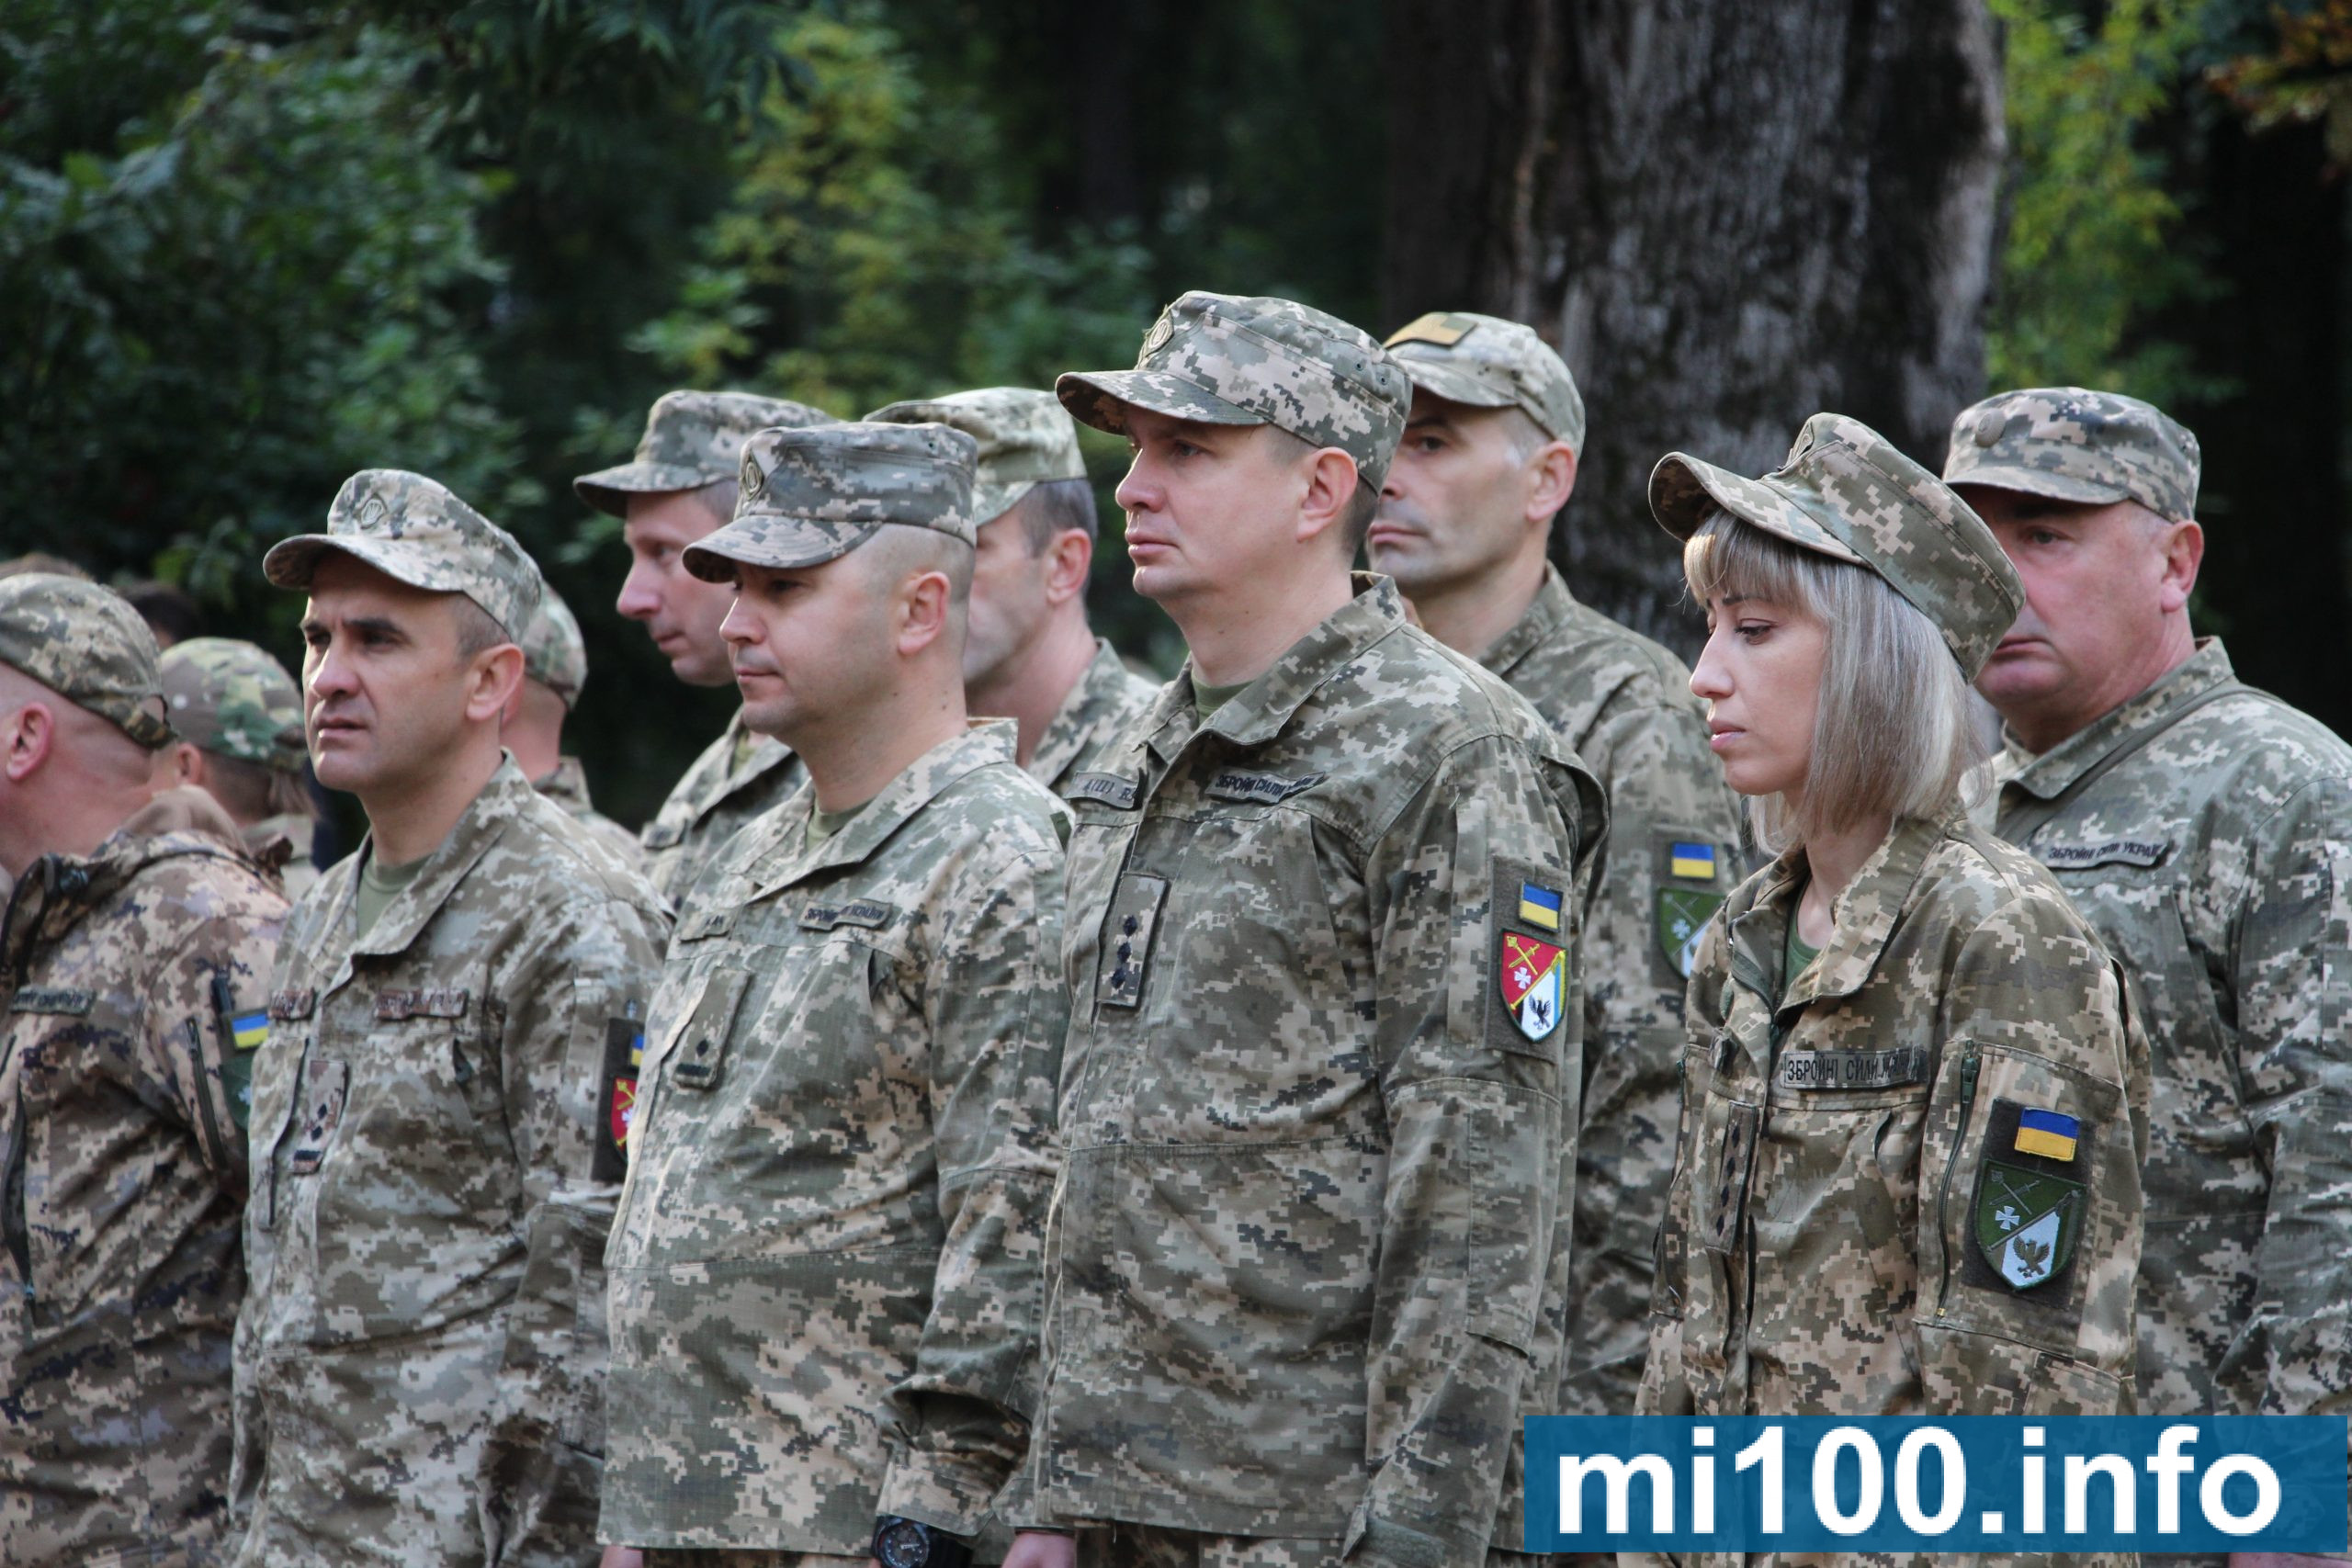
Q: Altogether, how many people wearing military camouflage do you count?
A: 11